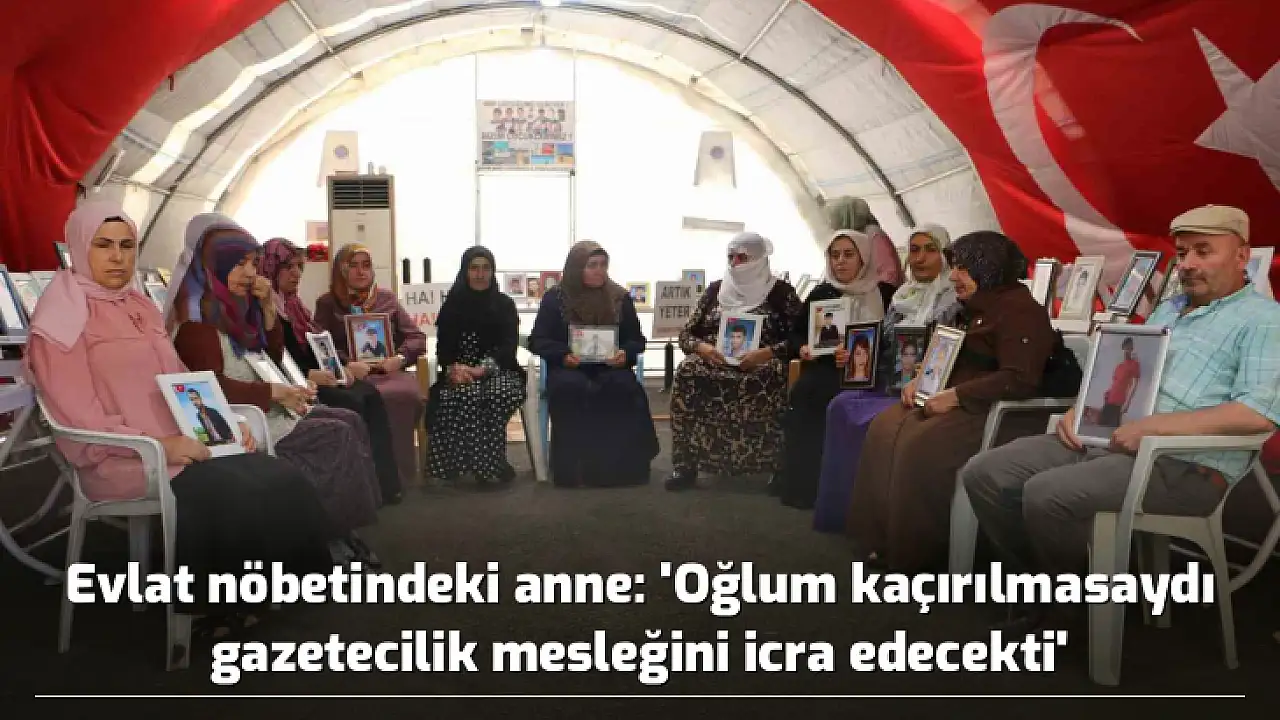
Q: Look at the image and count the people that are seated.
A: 11